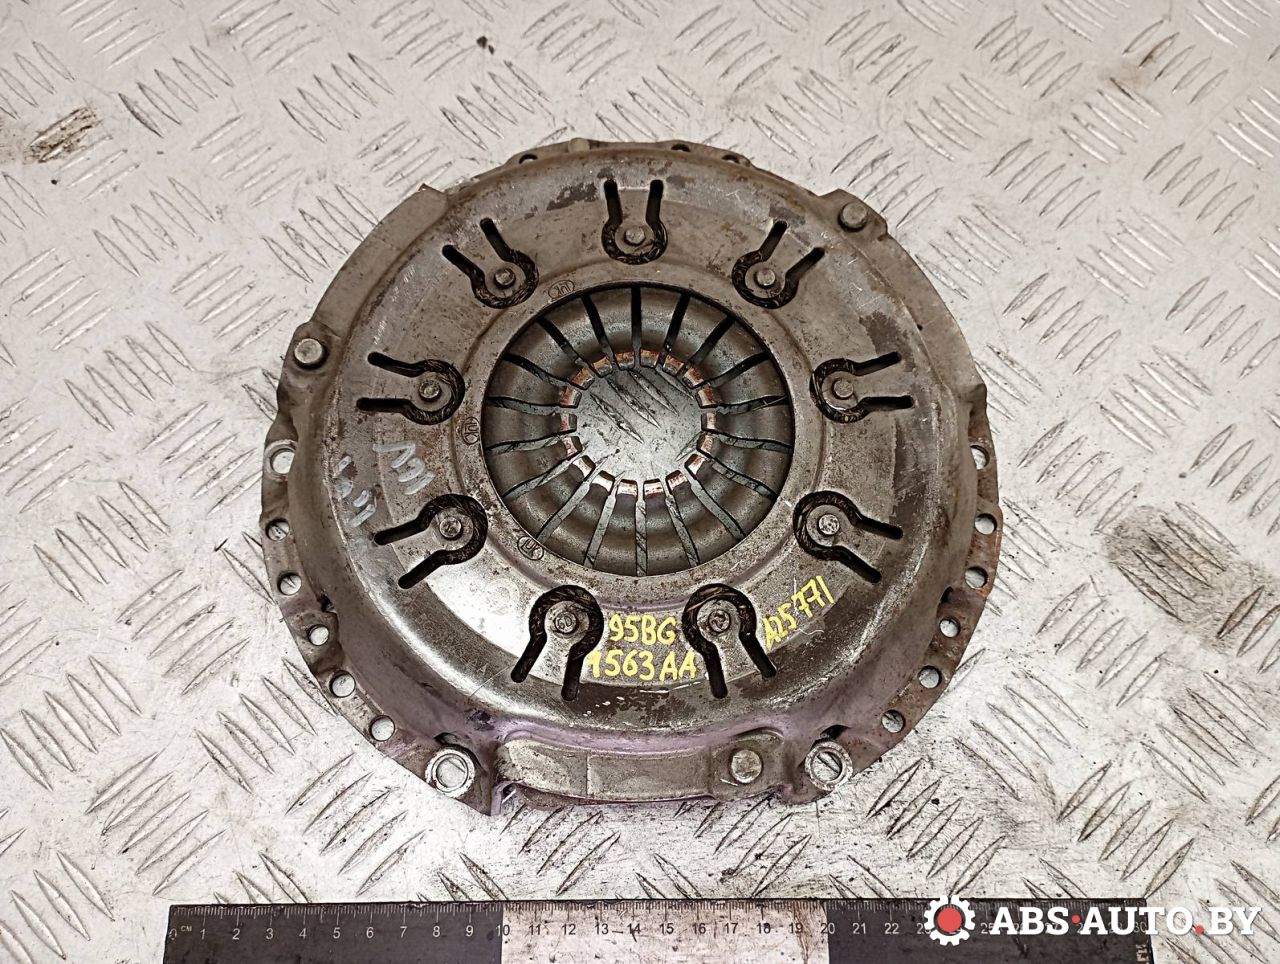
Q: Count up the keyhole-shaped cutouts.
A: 9